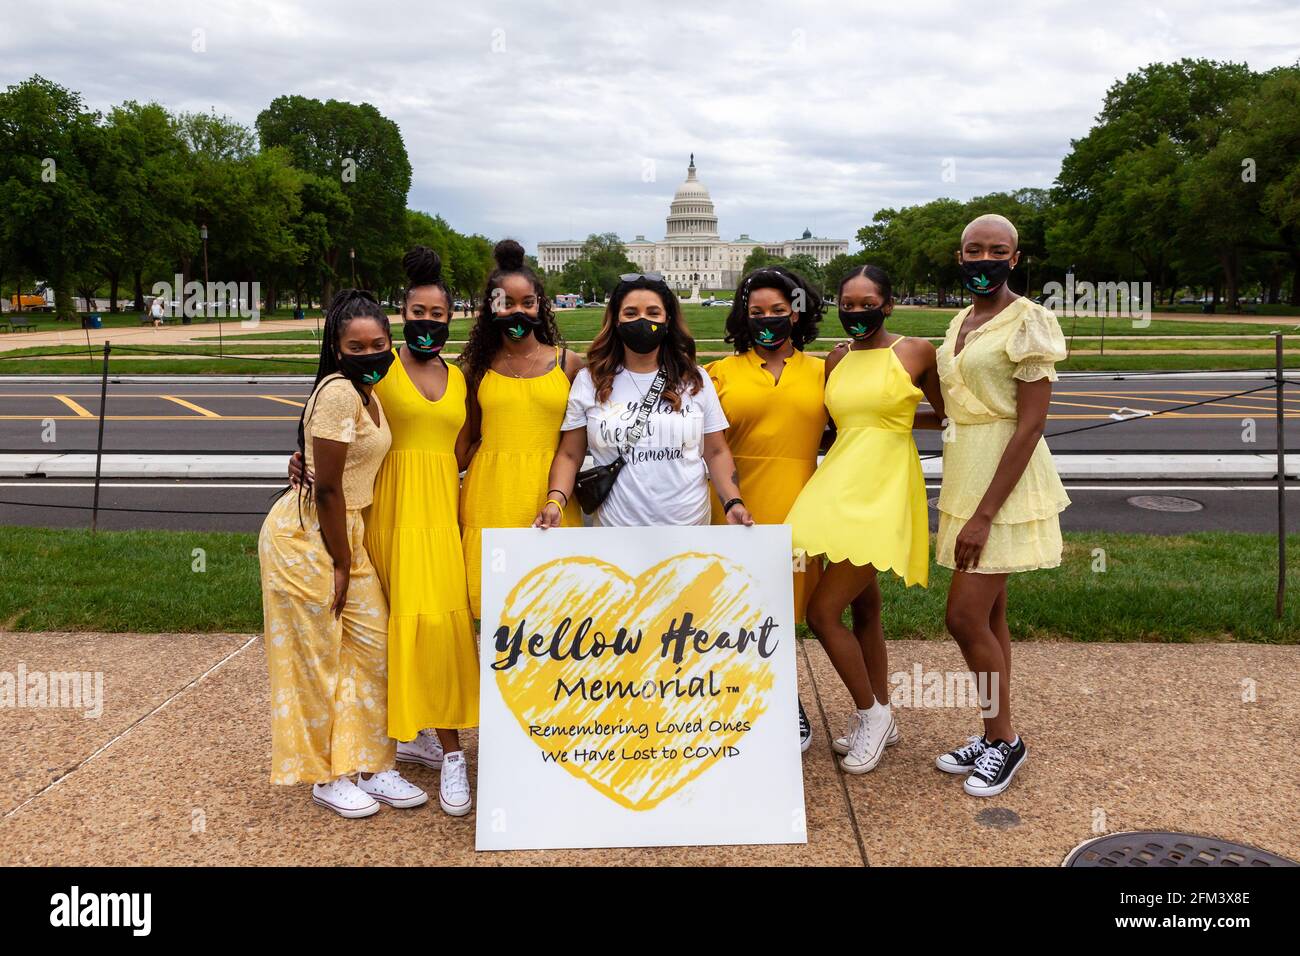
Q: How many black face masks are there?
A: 7